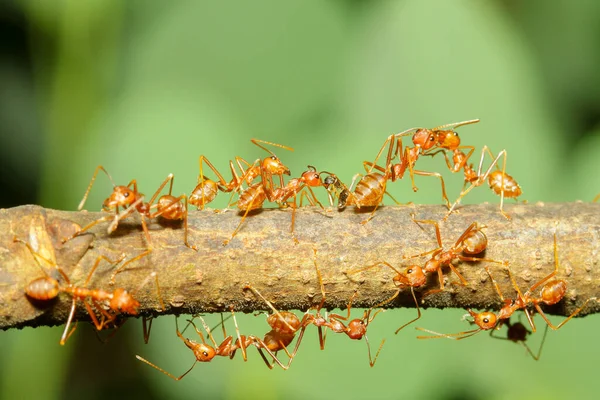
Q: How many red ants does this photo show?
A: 10